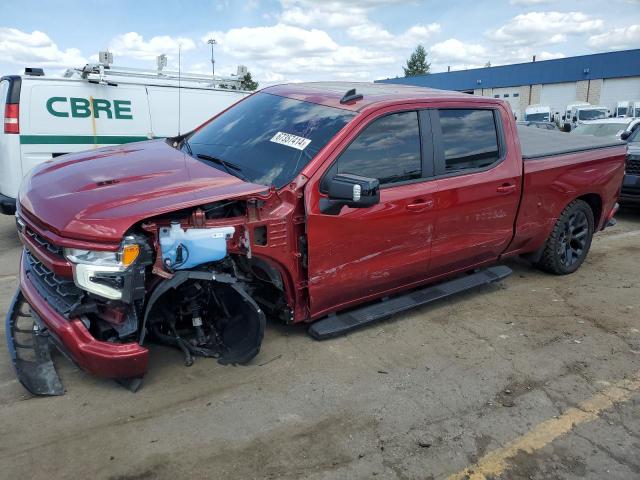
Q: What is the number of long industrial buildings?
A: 1